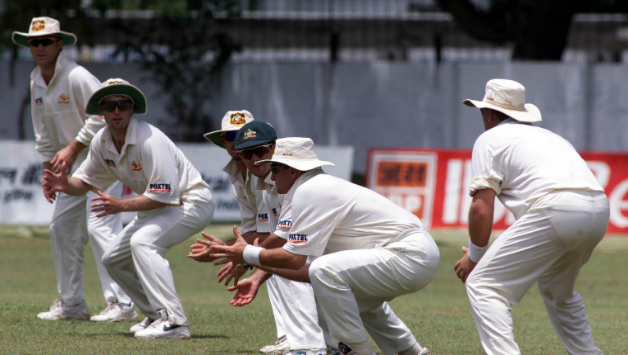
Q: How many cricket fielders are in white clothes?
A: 6